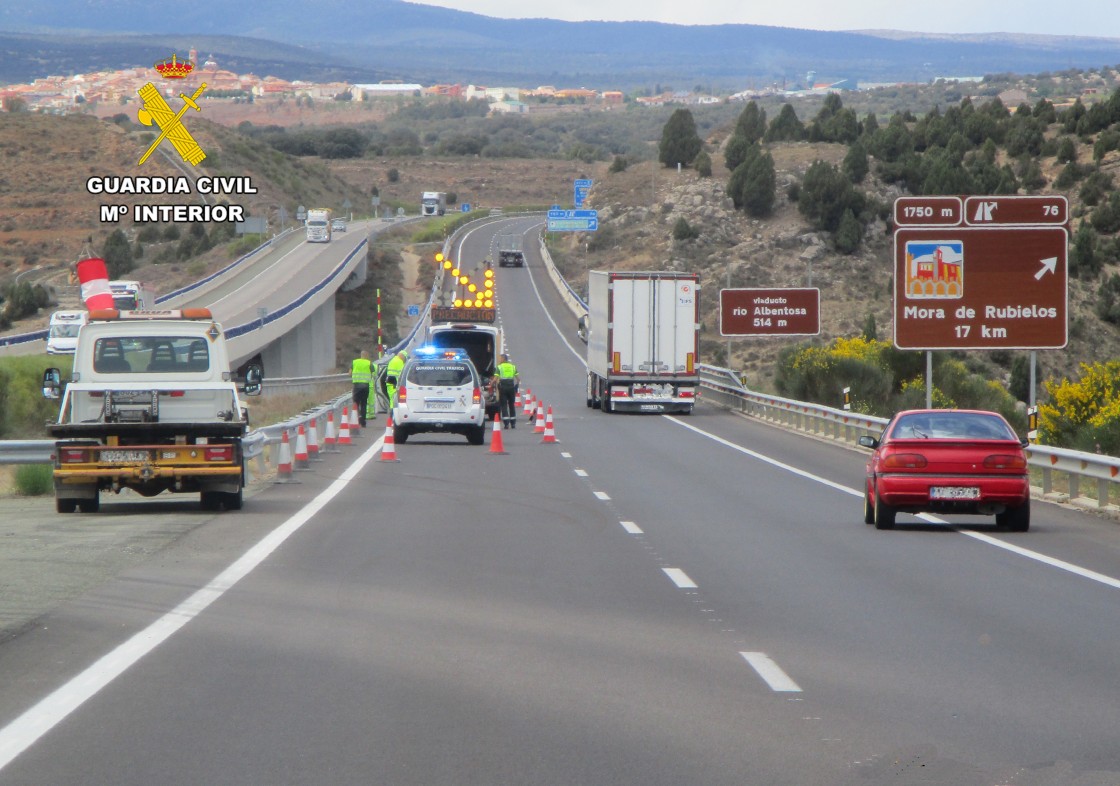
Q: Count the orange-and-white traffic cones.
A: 13